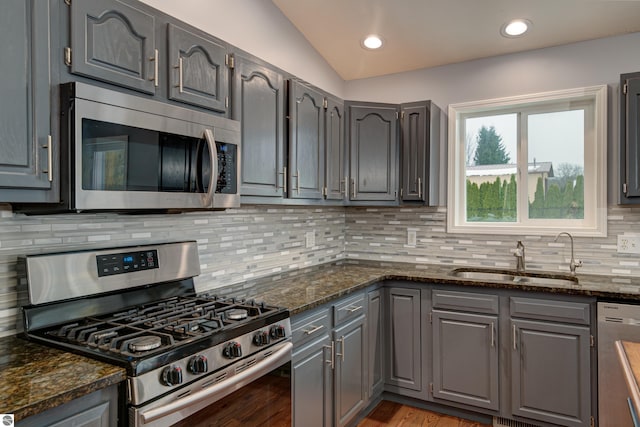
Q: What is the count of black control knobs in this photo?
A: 5